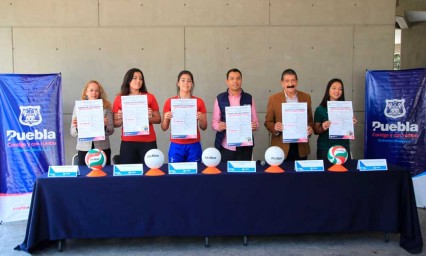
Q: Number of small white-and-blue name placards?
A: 6